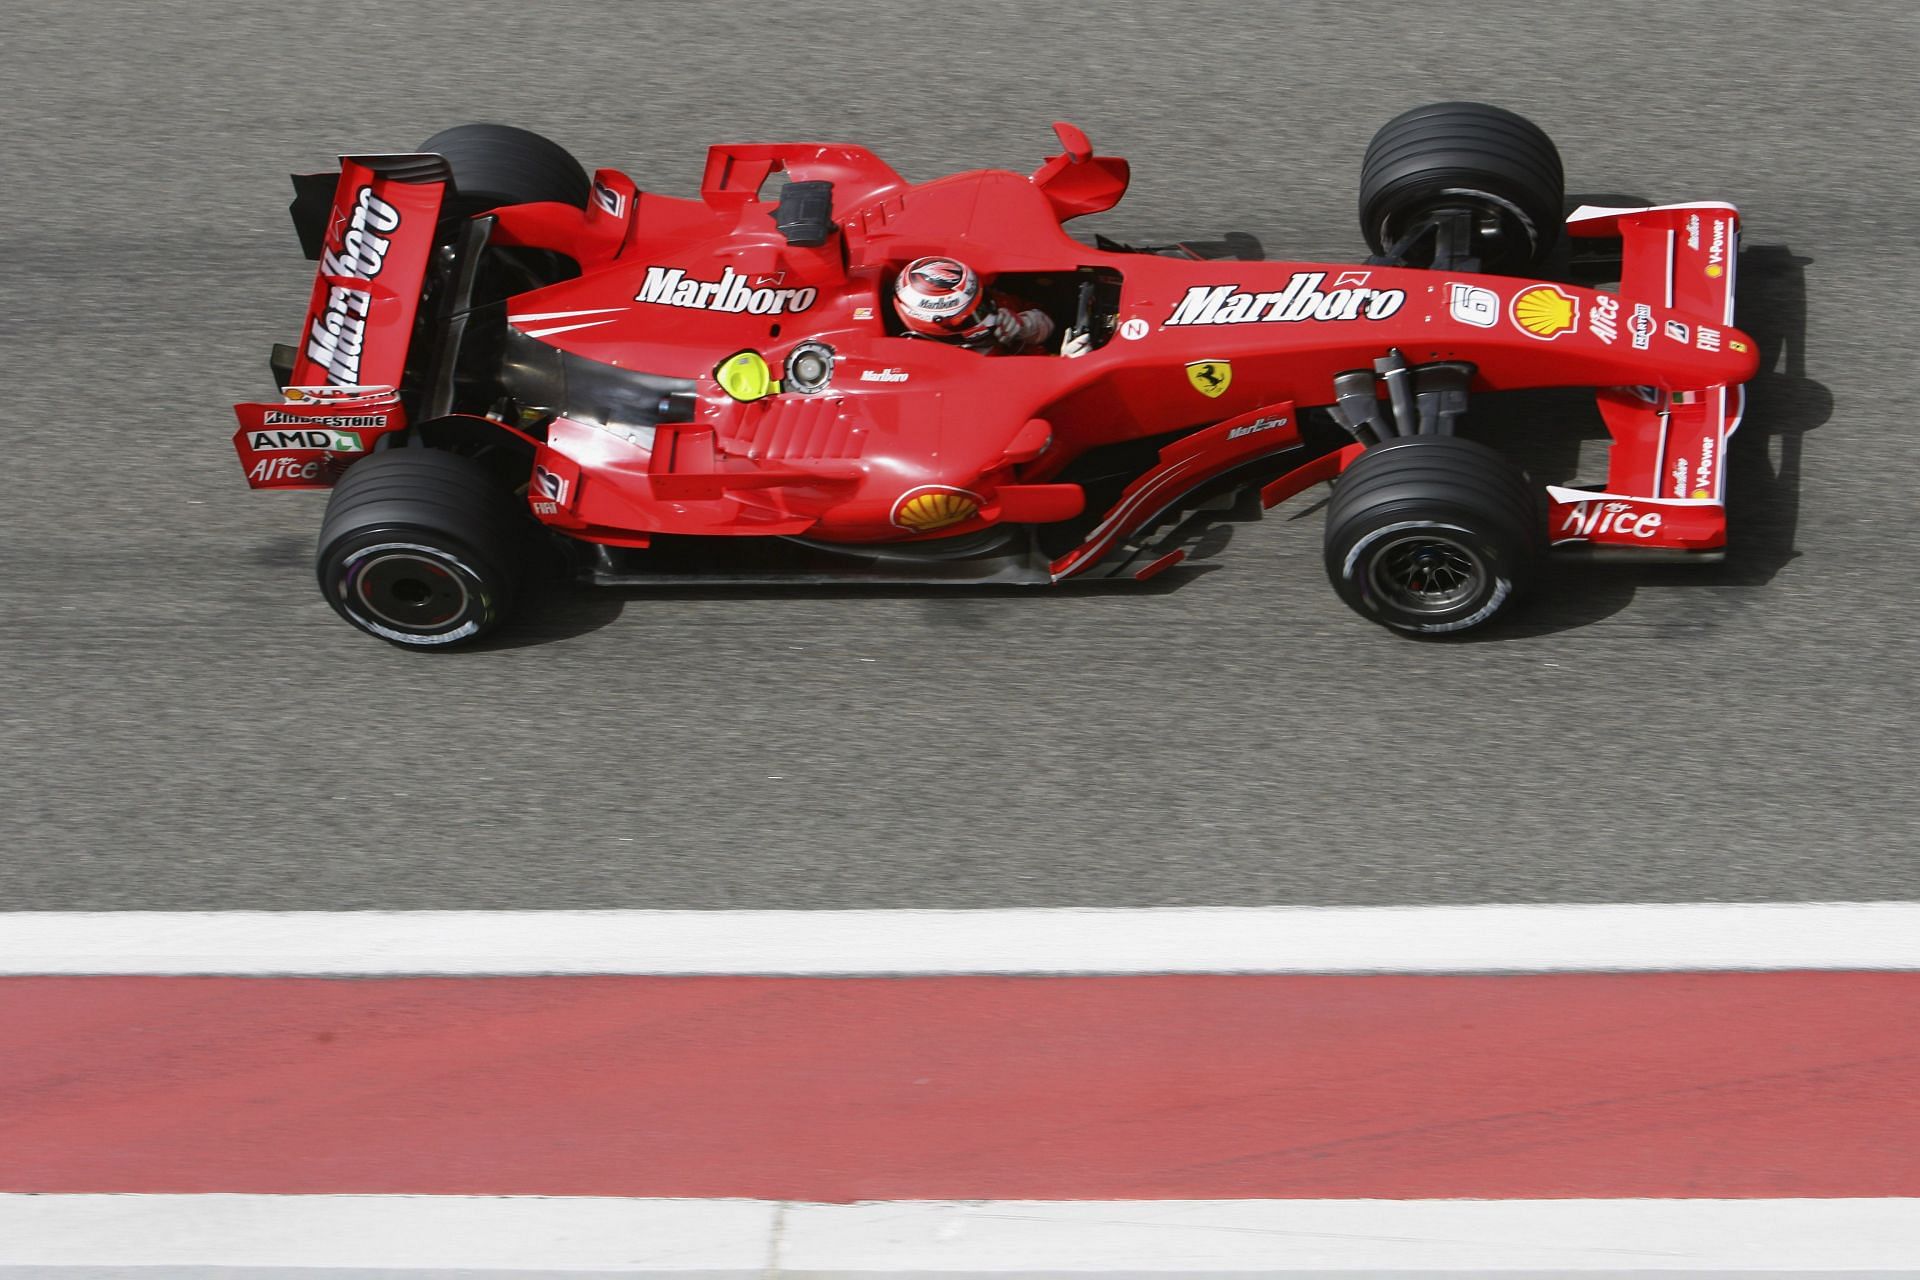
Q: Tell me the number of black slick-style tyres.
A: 4